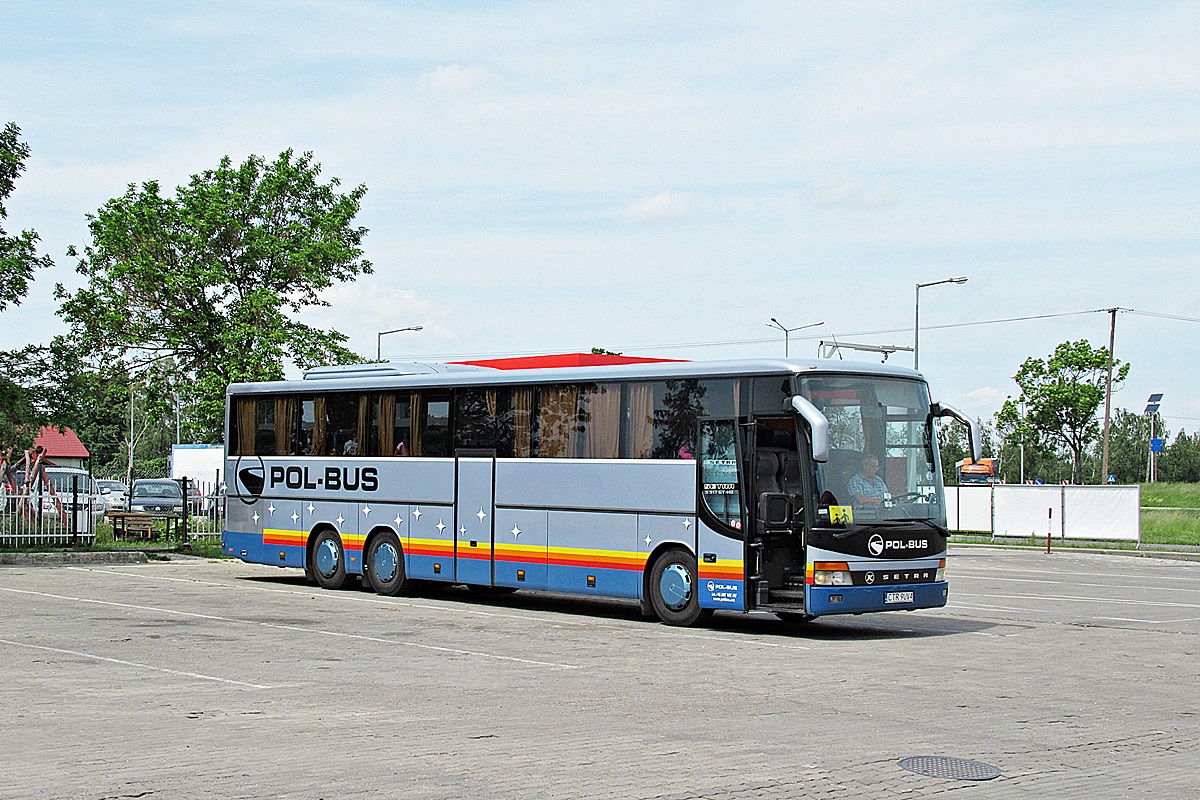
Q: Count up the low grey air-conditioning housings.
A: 1